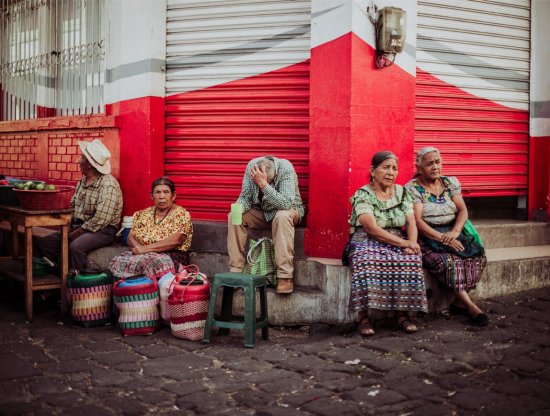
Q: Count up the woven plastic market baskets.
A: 3